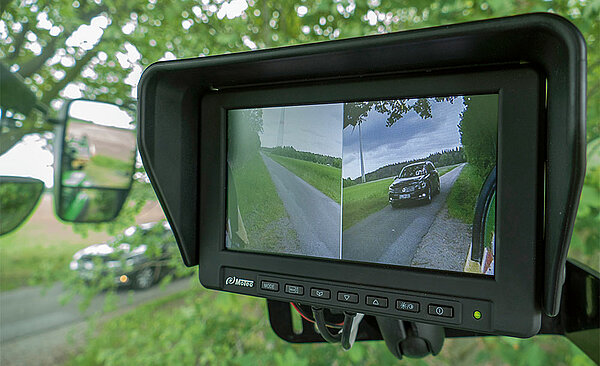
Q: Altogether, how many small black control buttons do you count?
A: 7